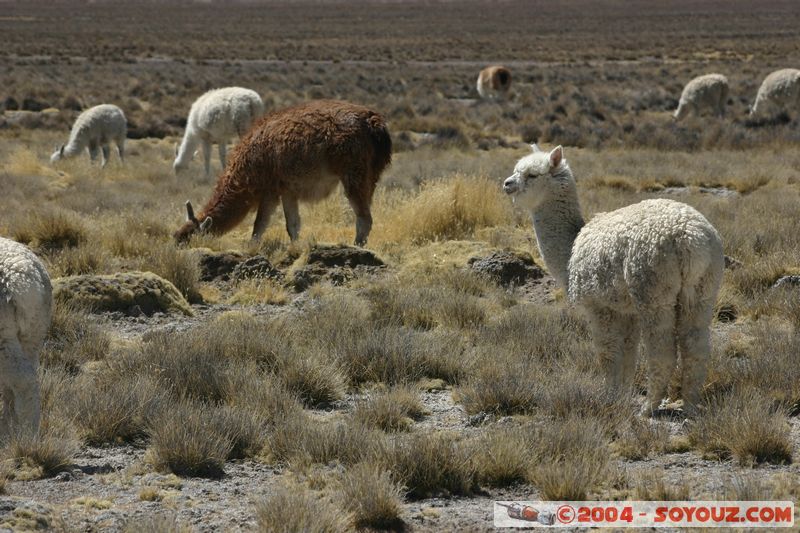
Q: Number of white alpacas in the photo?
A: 6